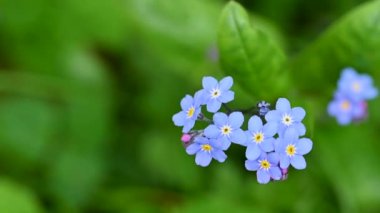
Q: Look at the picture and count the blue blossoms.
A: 10